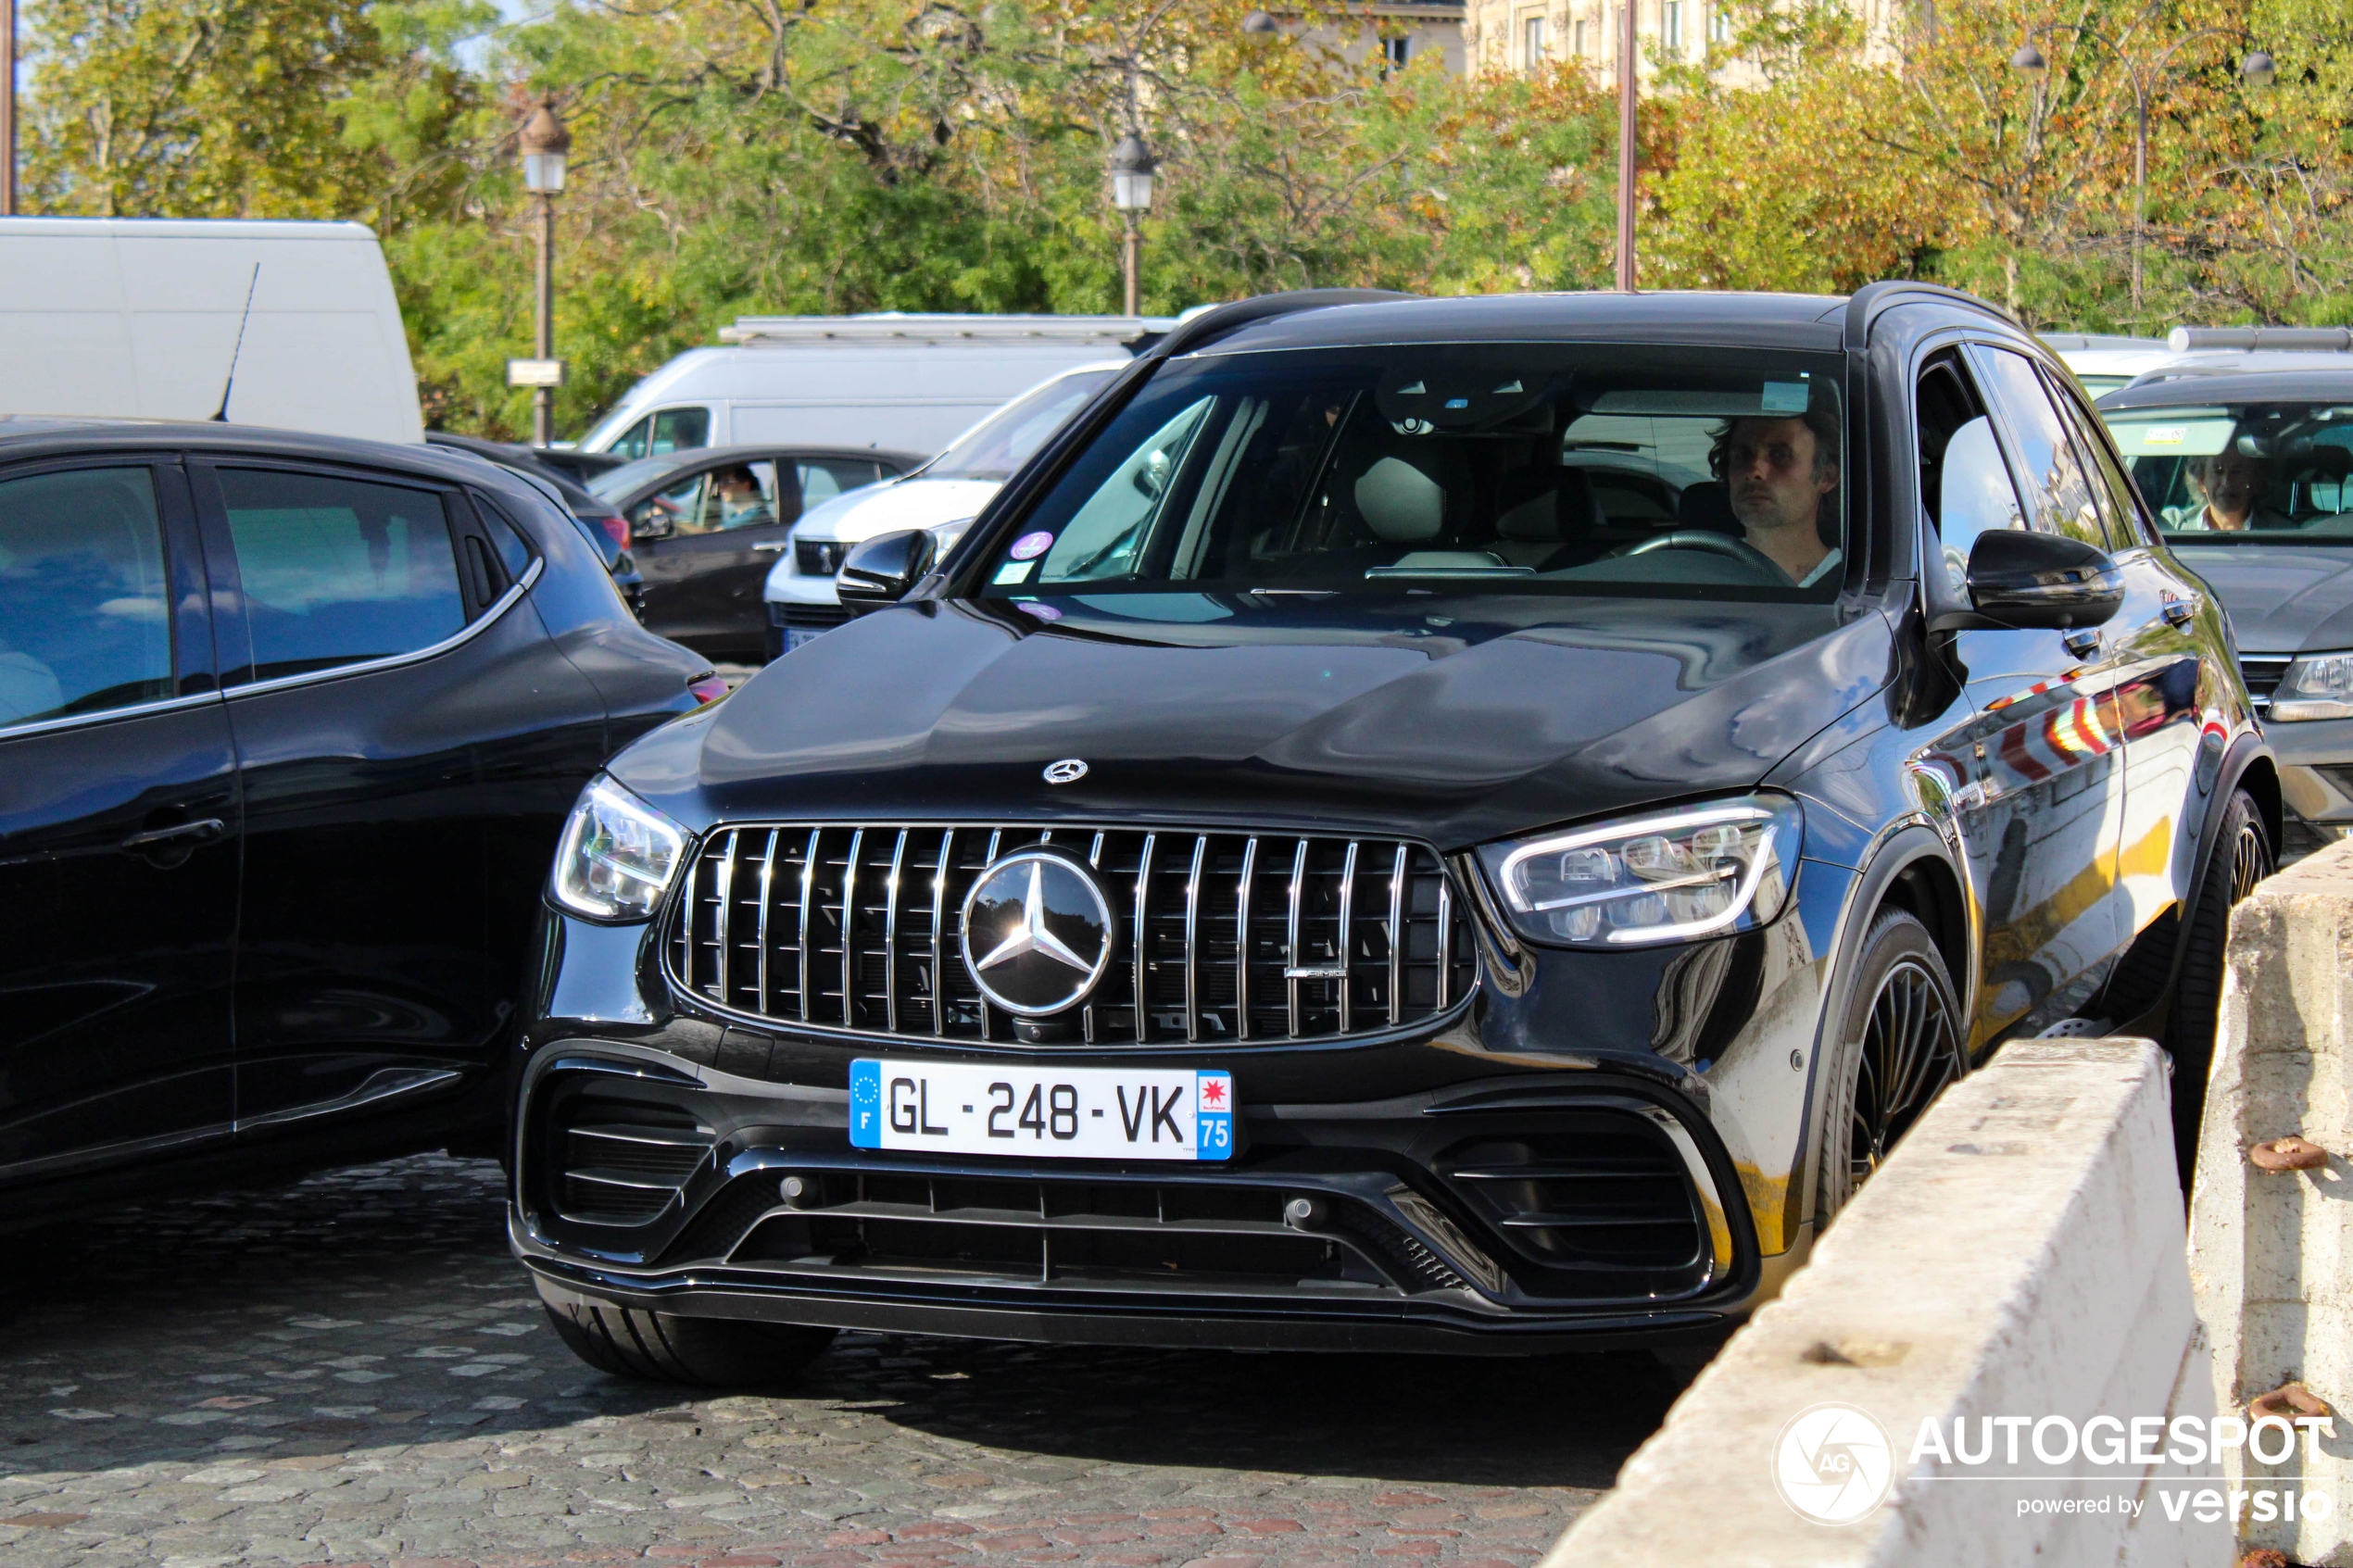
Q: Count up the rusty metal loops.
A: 2